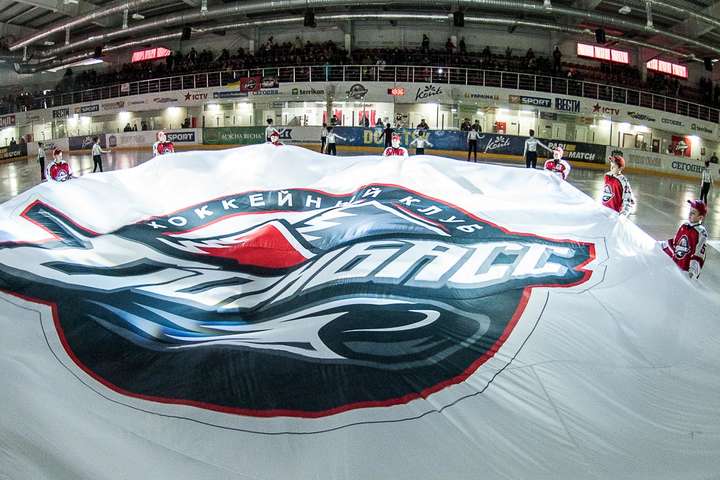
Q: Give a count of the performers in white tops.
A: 9